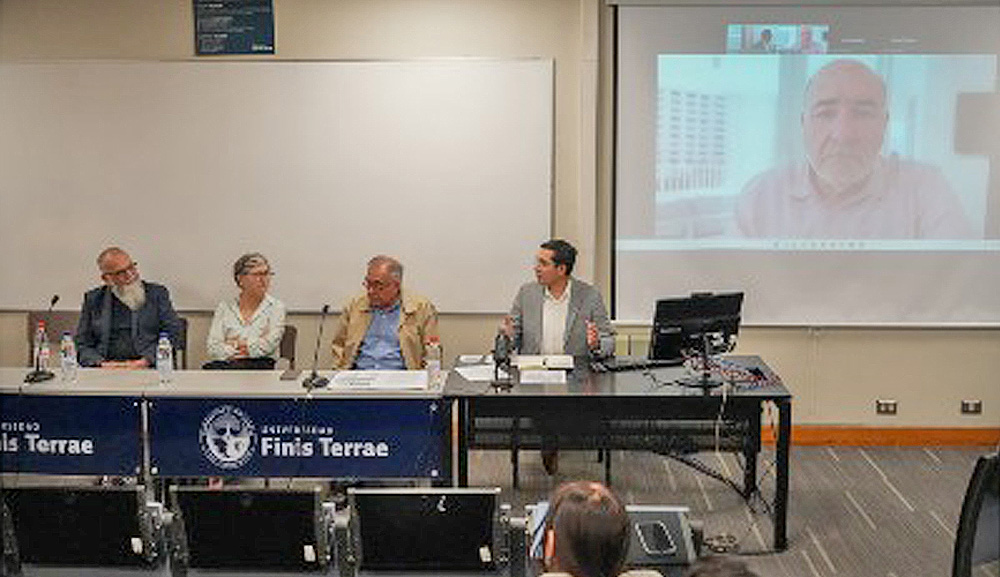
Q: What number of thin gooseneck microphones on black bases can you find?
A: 2